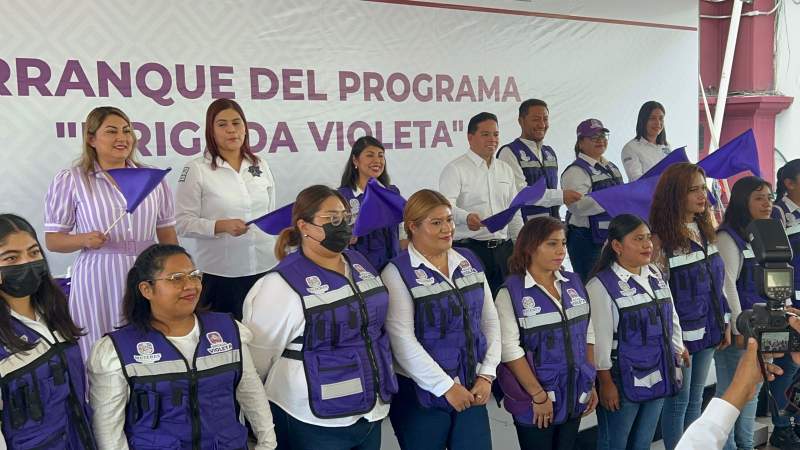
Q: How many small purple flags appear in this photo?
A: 7